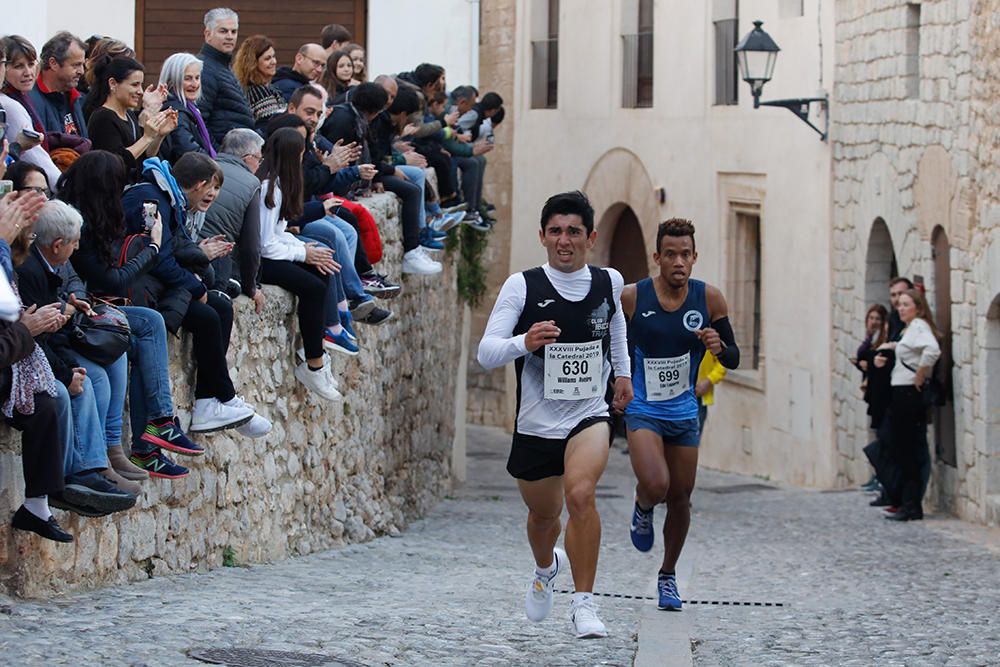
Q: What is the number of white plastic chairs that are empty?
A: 0